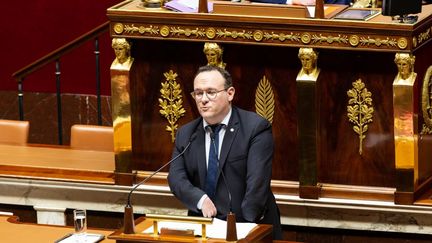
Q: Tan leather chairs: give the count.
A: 2